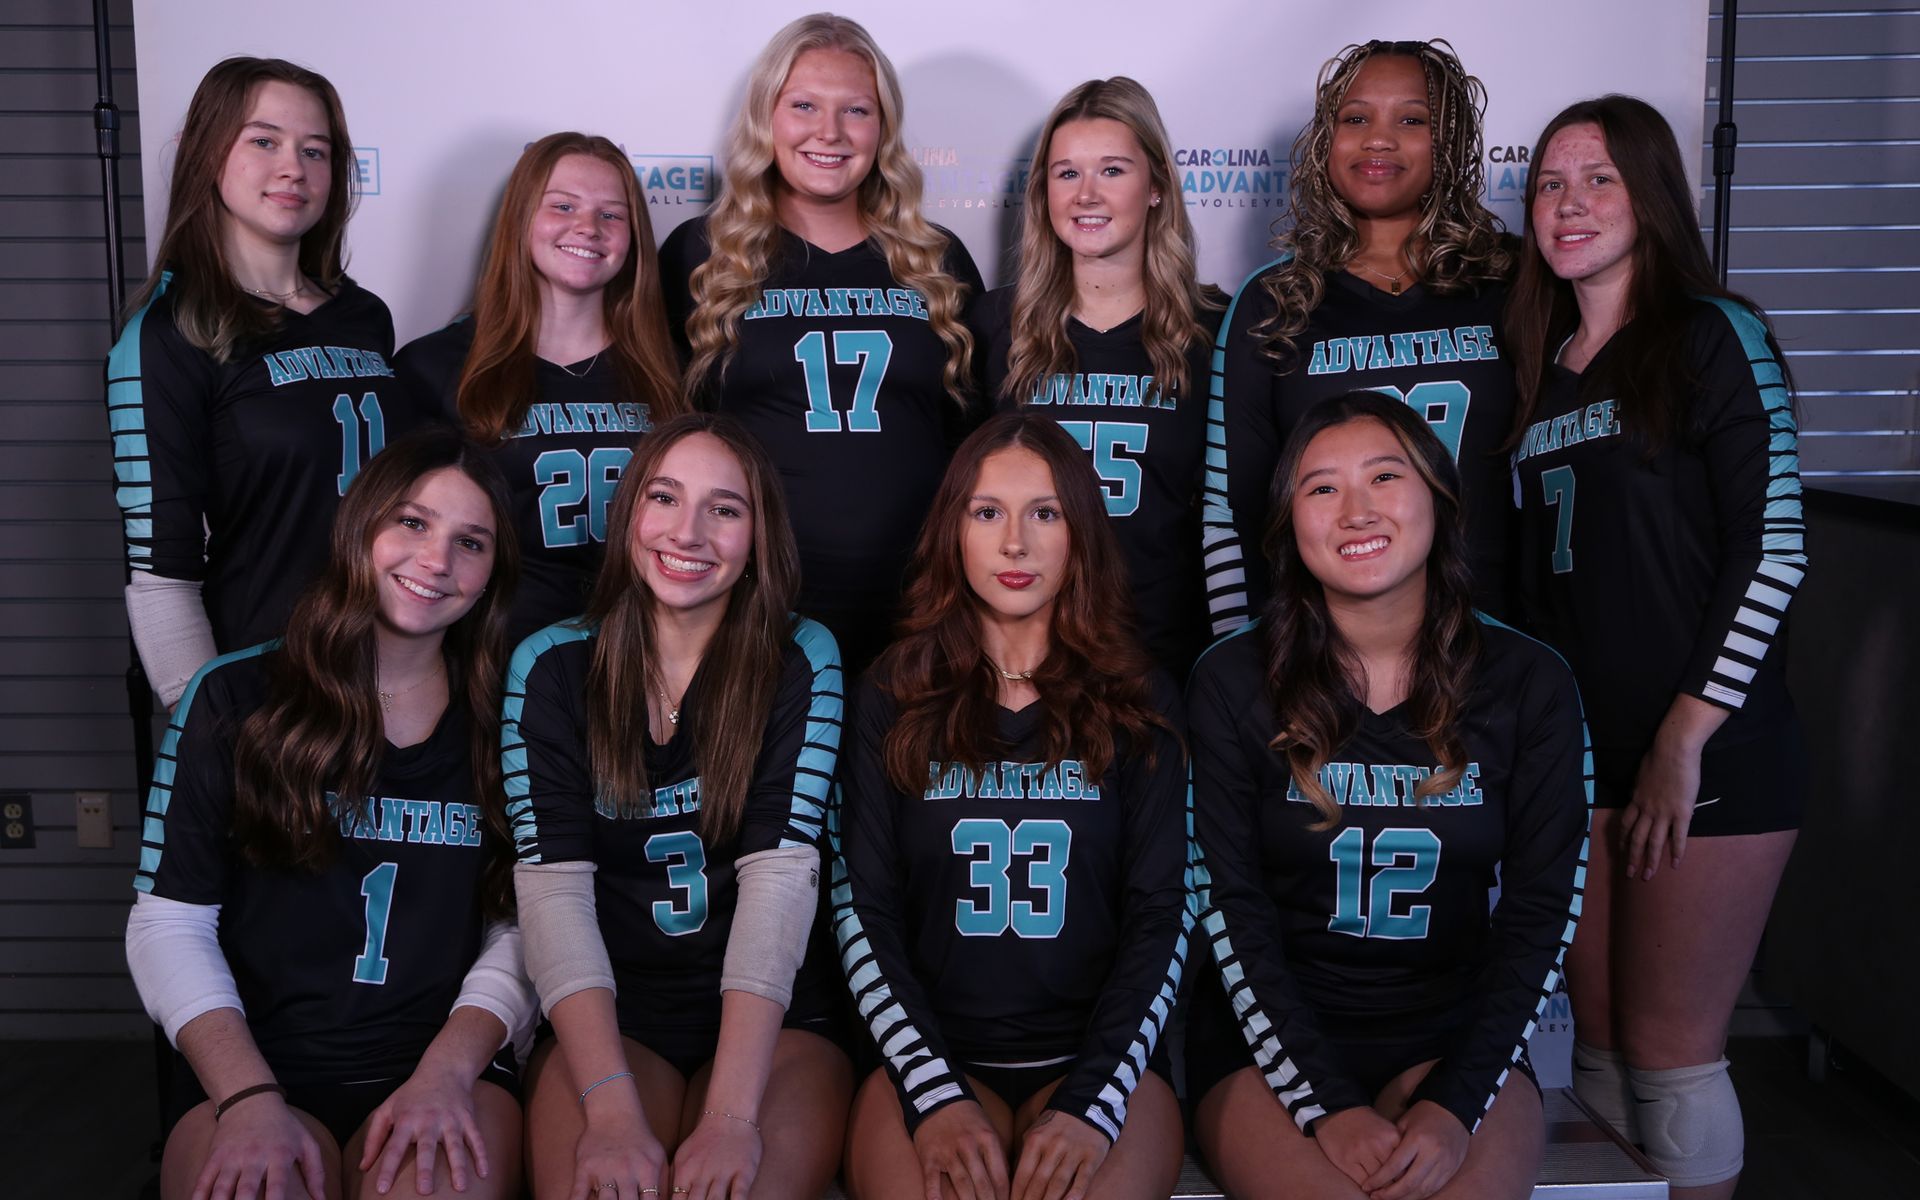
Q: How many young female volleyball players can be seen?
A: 10